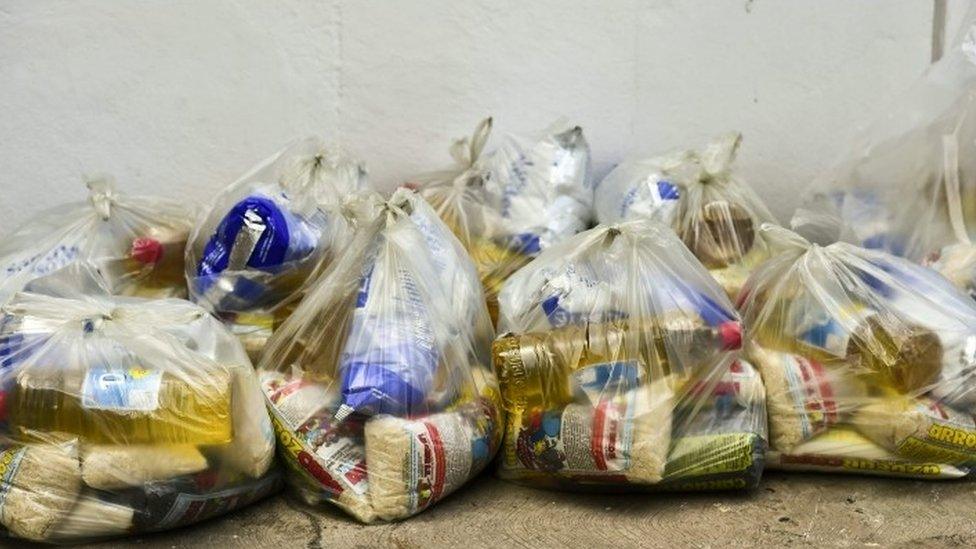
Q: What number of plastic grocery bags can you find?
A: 9